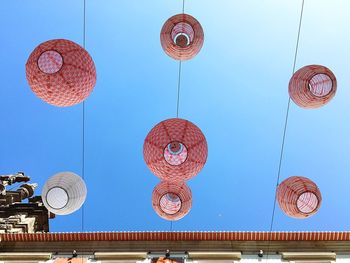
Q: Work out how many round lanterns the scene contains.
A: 7